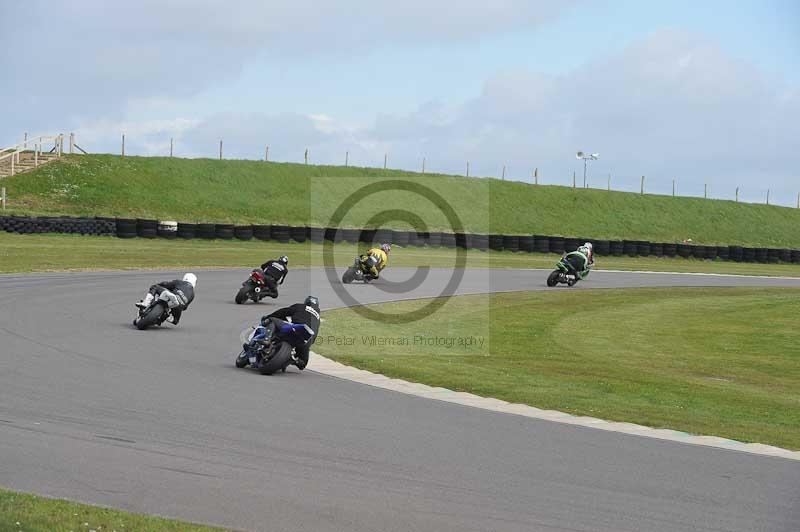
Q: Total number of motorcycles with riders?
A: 5